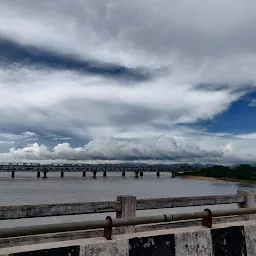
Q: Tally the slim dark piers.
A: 12